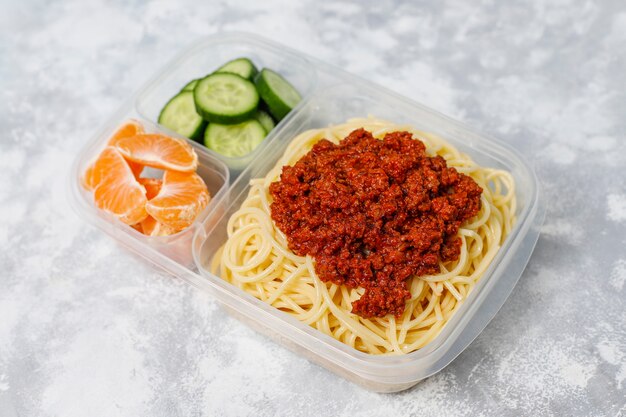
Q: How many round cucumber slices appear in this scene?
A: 7